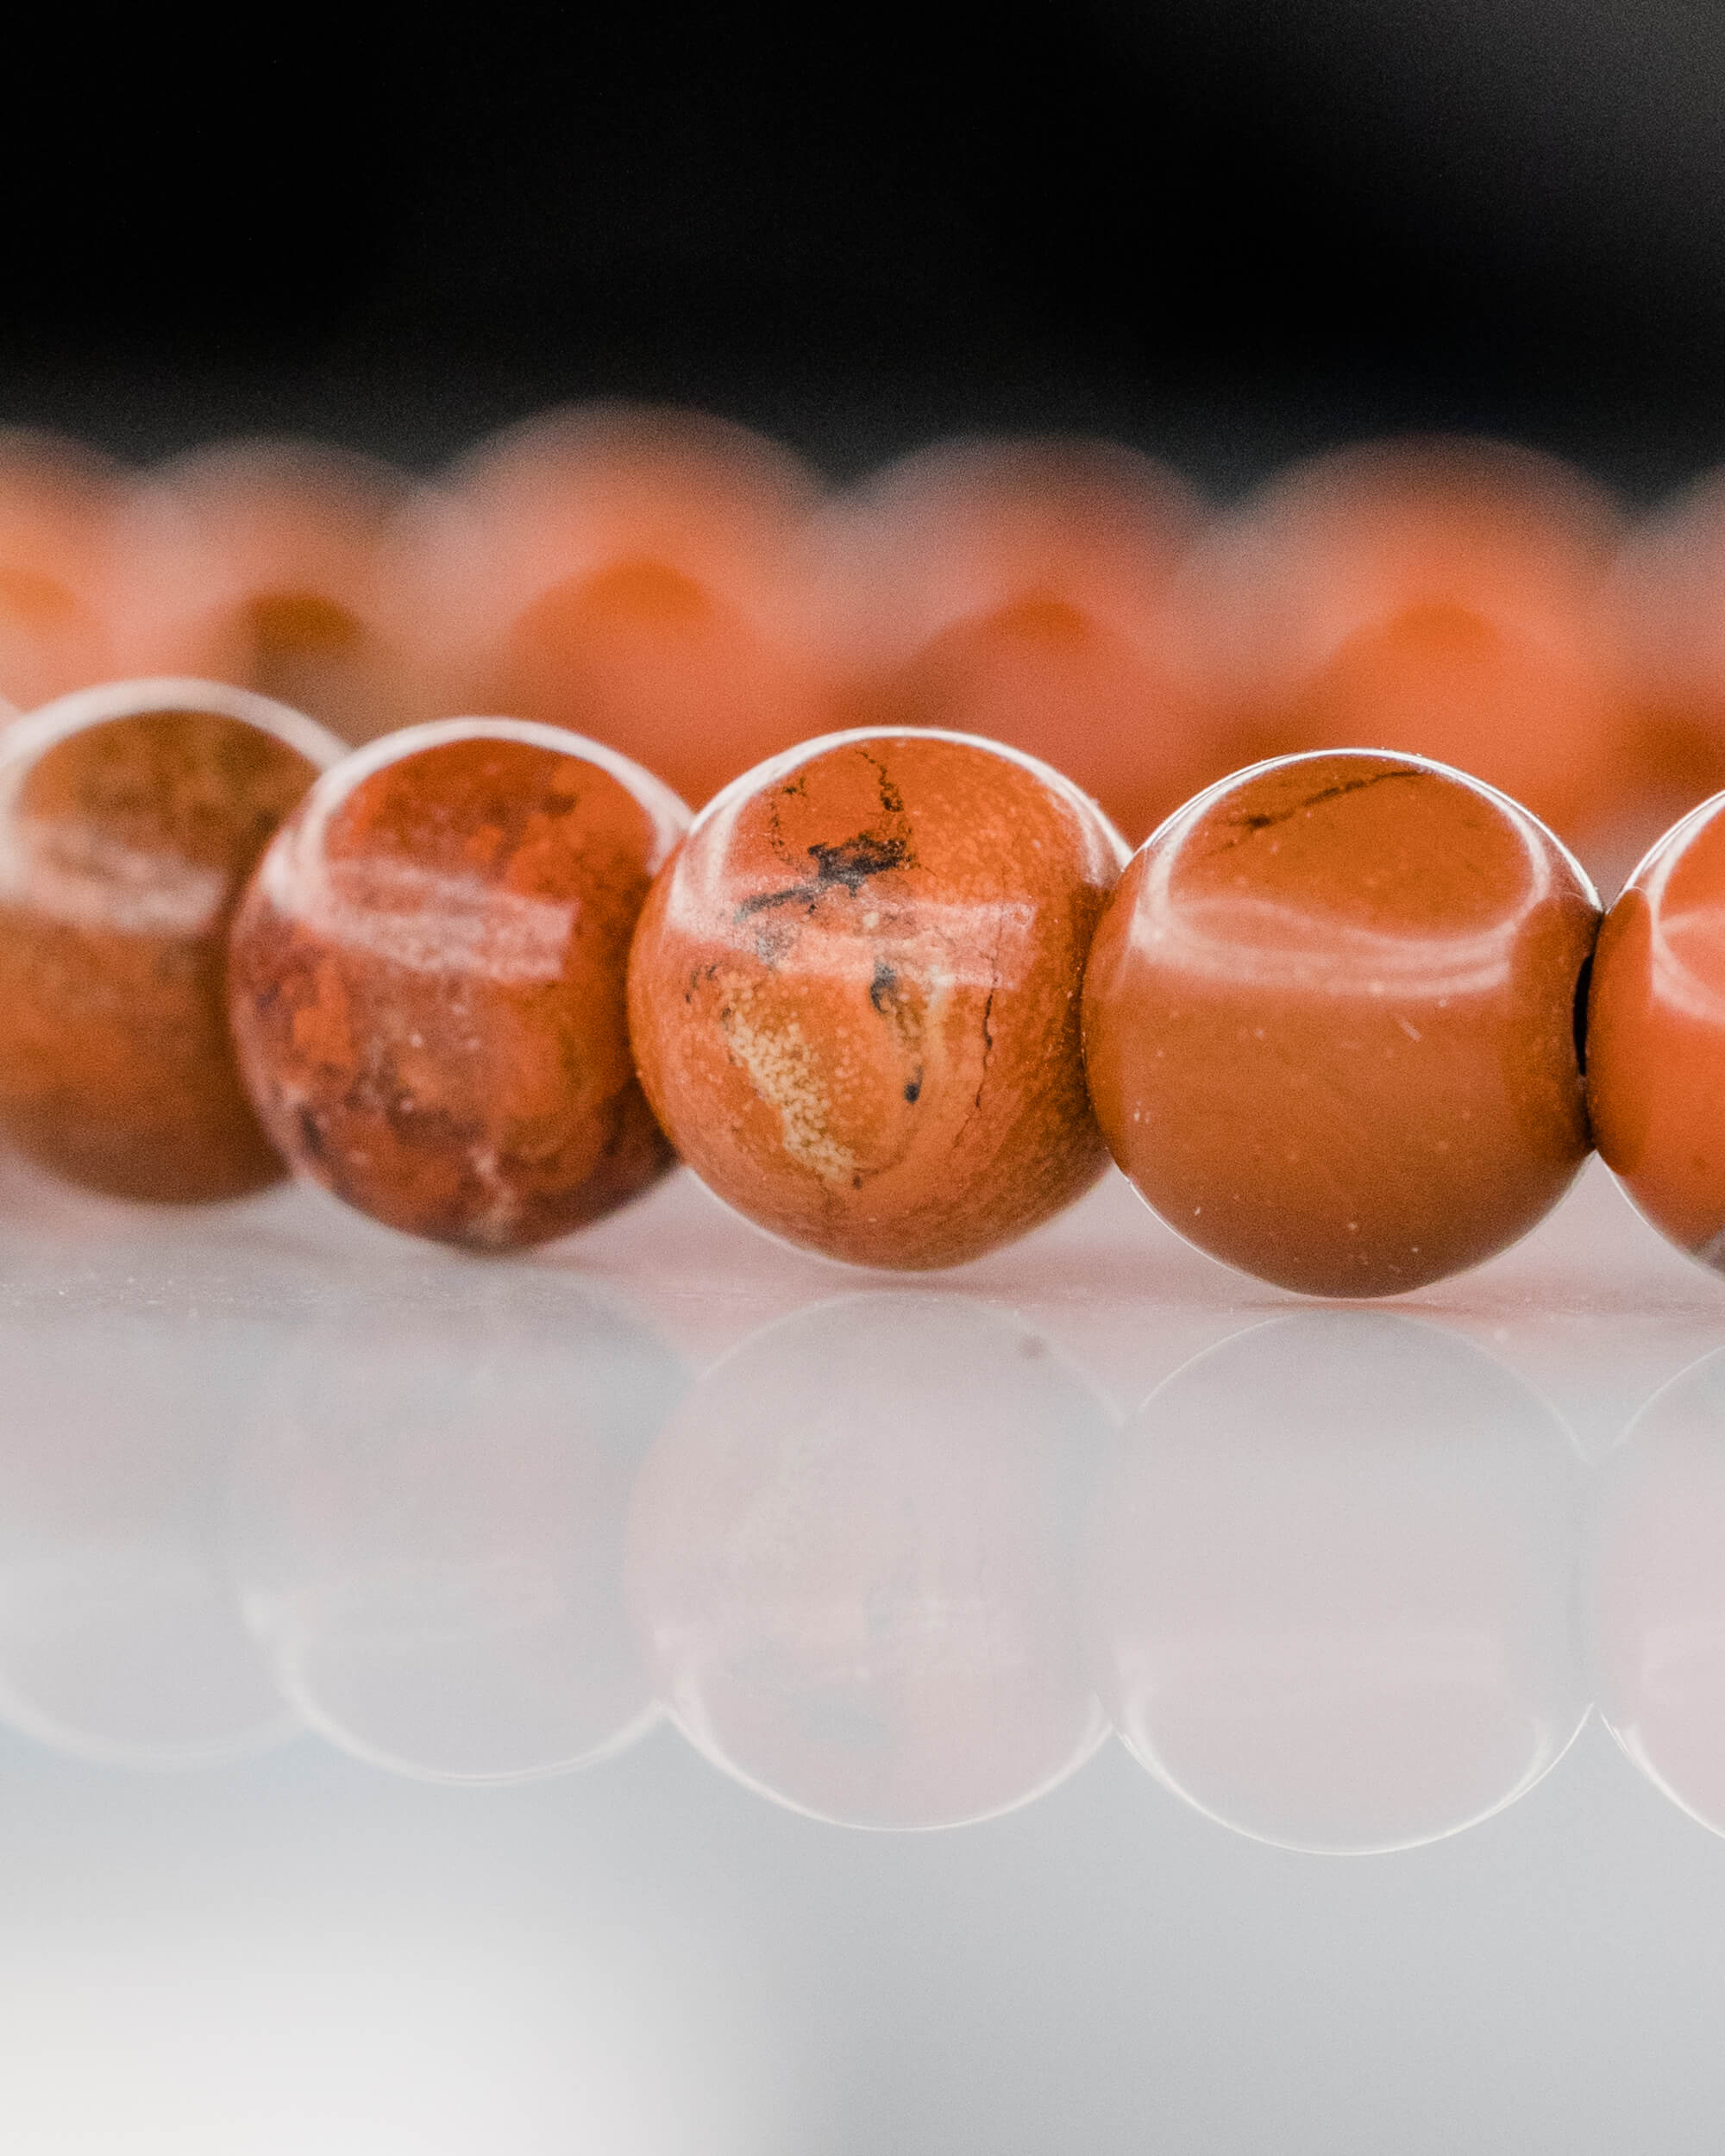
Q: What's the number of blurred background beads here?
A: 6